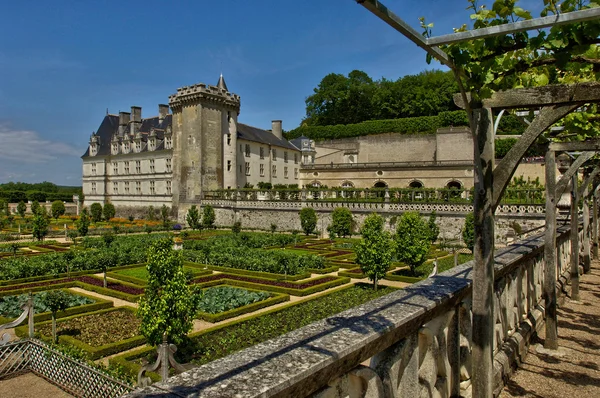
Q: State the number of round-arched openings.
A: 5